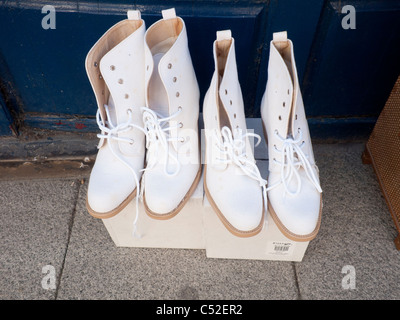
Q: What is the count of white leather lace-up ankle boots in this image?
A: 4